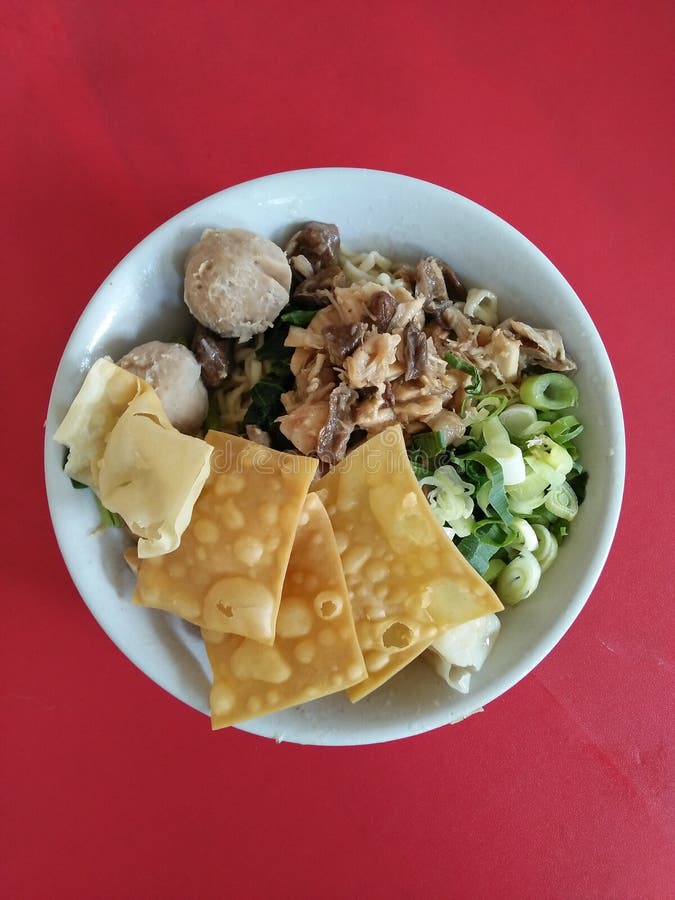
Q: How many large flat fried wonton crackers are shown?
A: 3